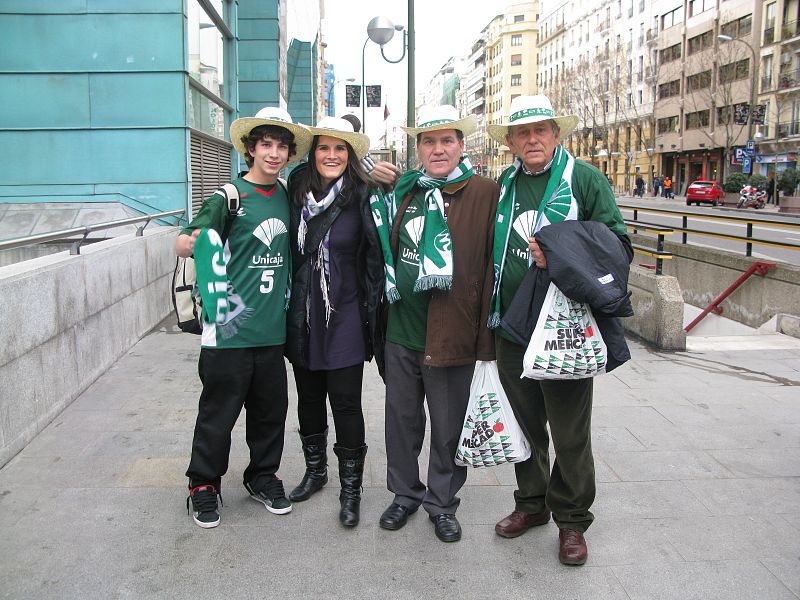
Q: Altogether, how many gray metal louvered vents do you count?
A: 1